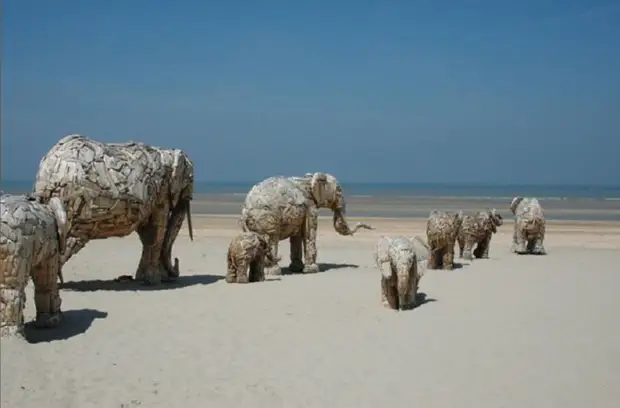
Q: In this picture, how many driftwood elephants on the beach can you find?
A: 8